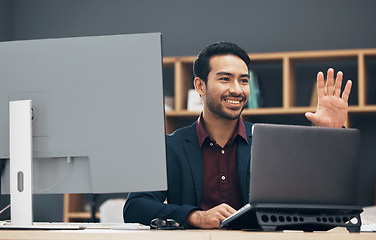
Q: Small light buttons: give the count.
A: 3